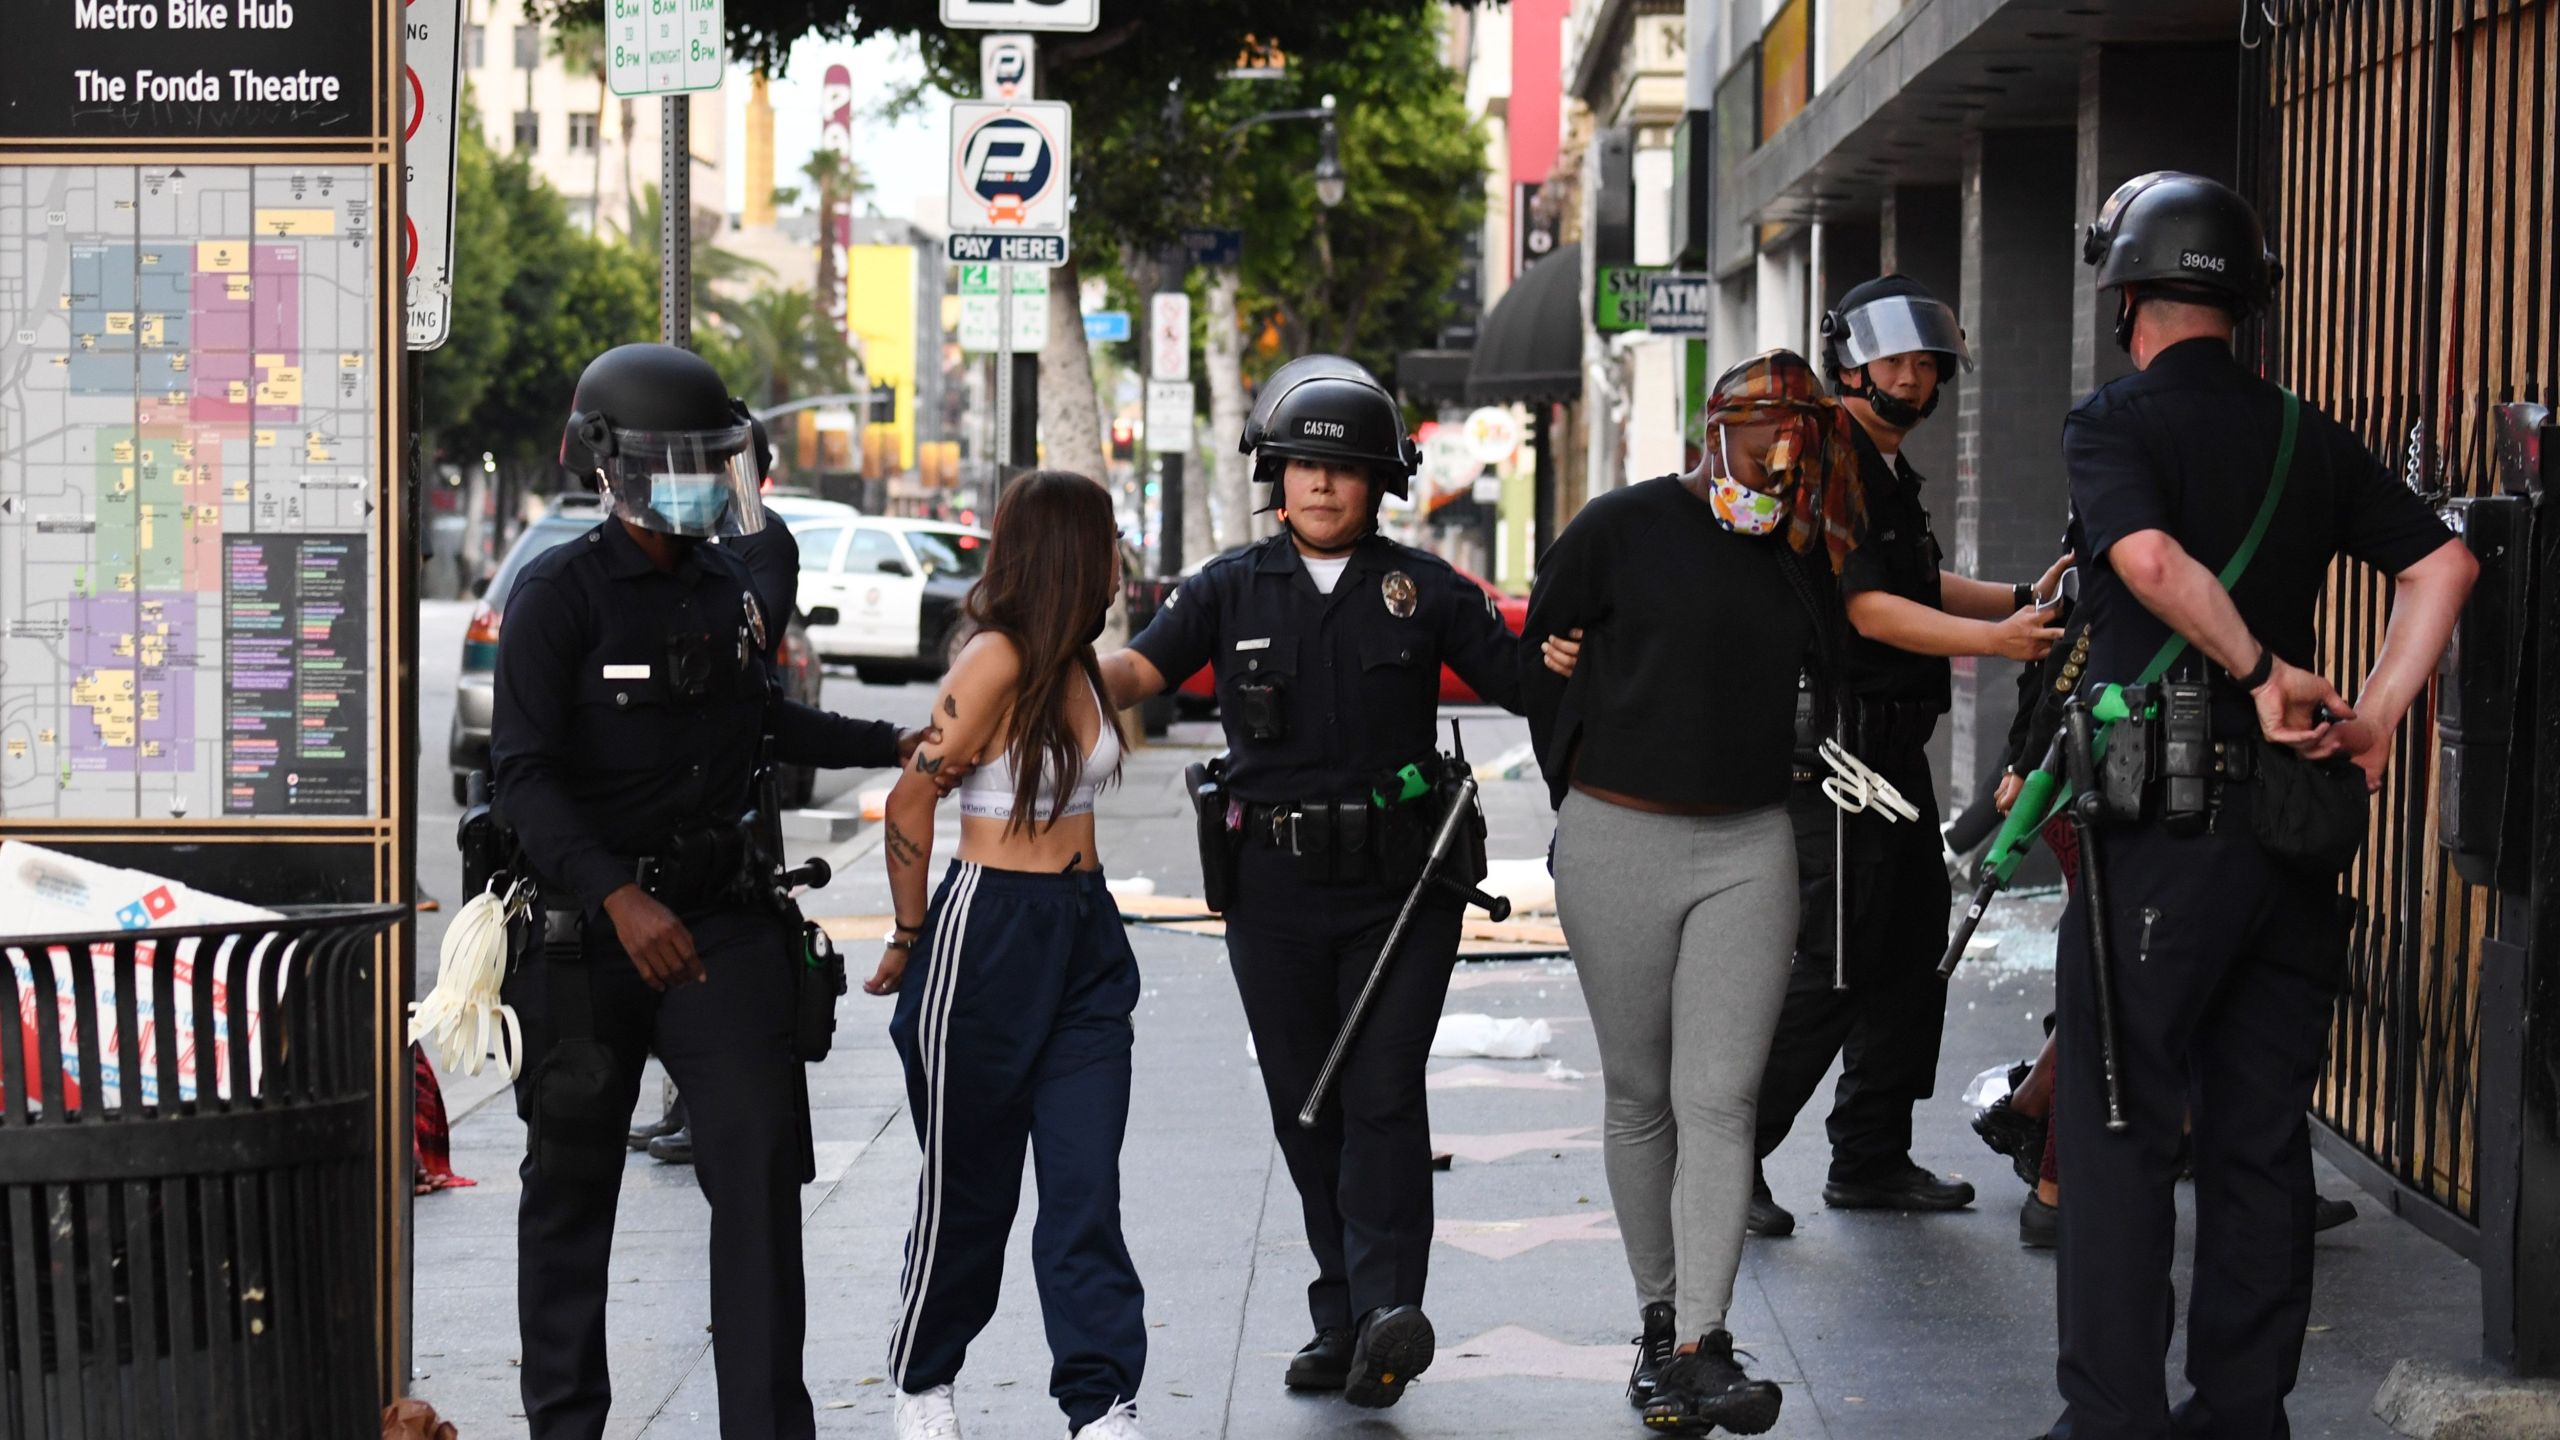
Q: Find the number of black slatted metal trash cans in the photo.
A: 1